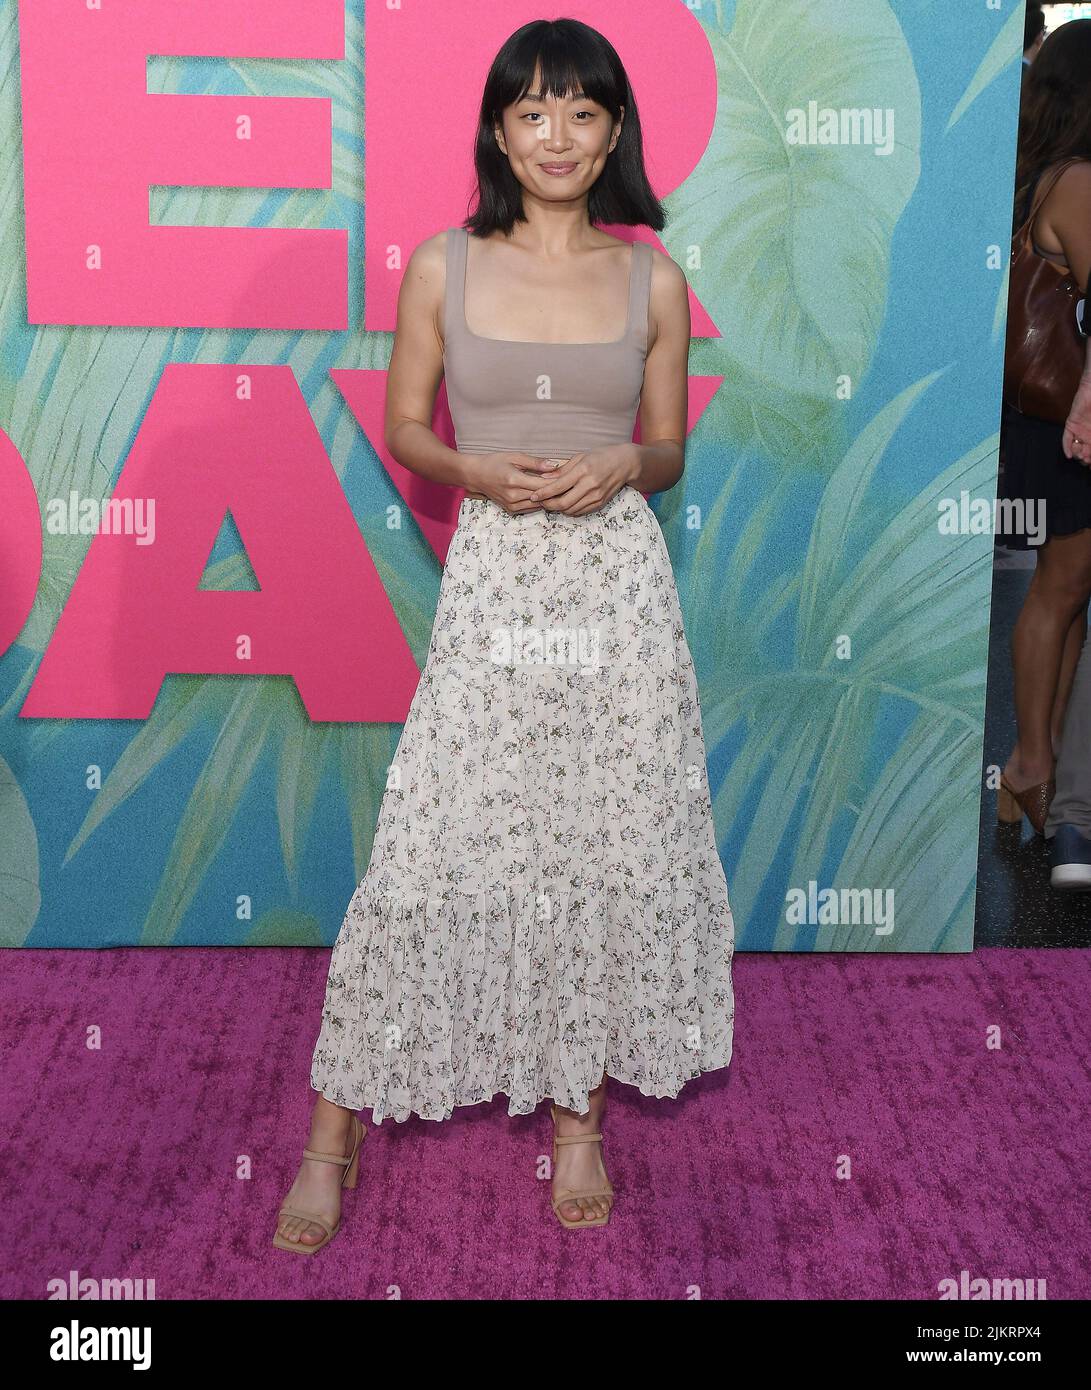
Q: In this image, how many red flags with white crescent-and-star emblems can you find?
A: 0